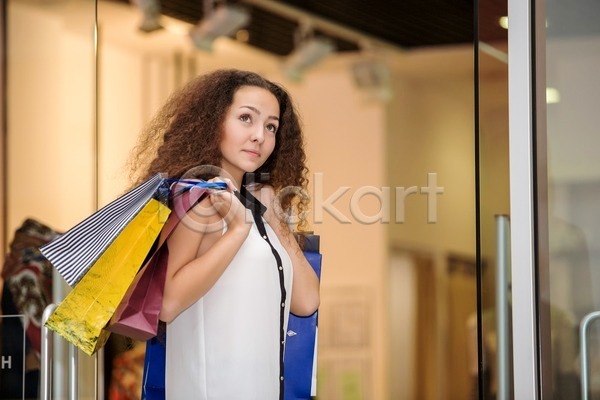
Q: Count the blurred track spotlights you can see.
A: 4